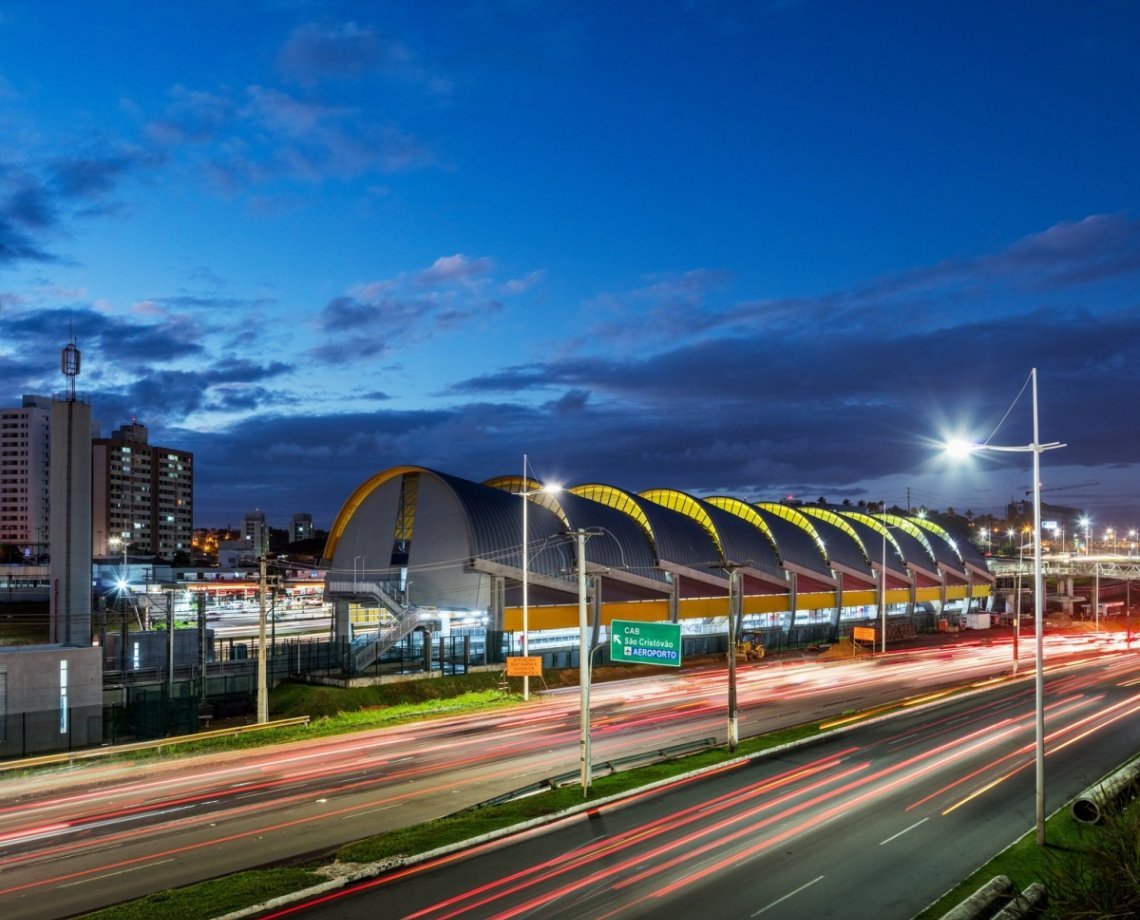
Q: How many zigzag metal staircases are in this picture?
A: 1